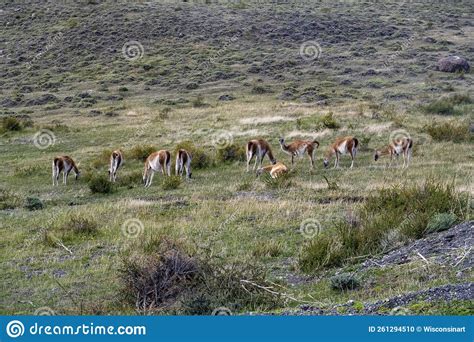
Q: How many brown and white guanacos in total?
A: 9